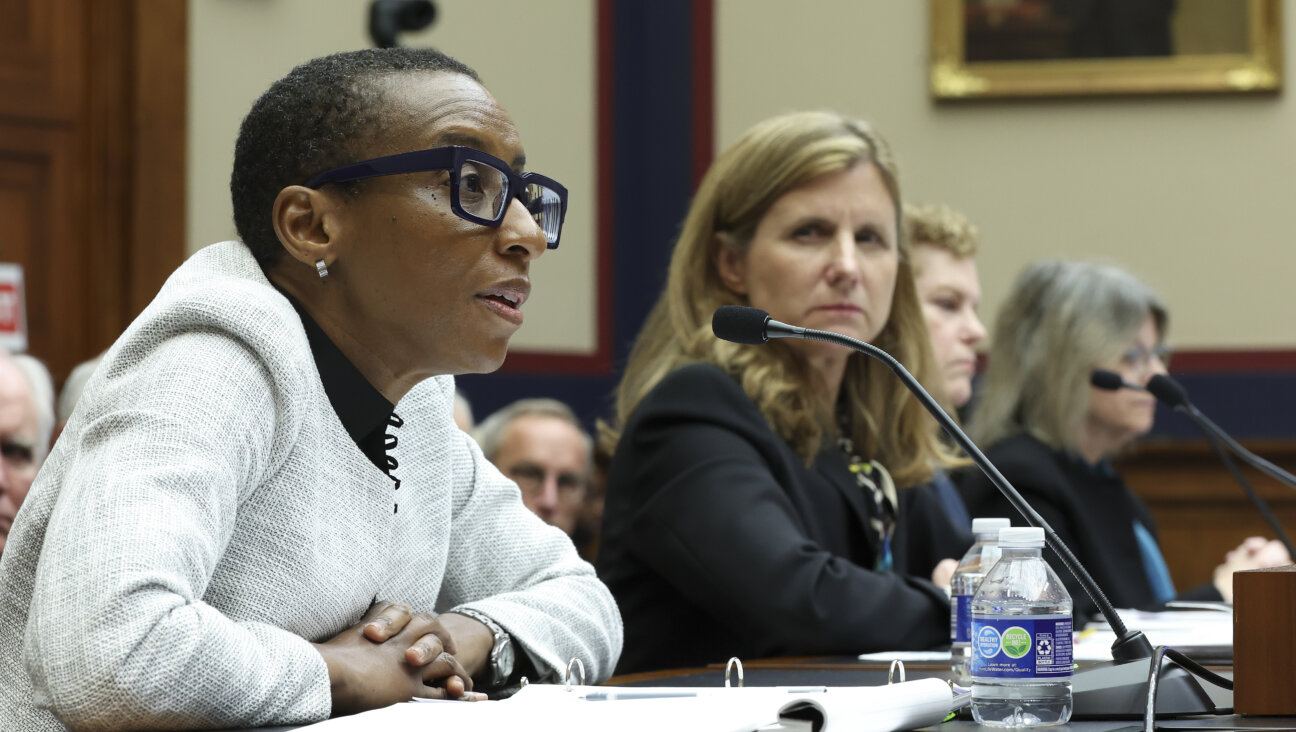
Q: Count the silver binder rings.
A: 3